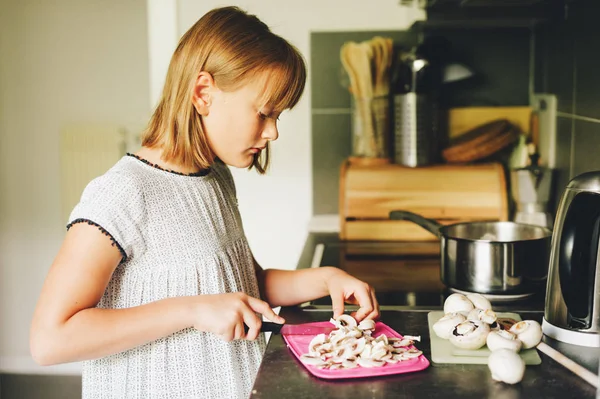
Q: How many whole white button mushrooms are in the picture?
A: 8